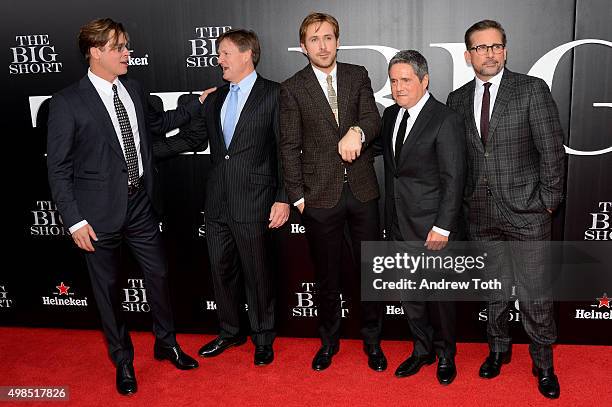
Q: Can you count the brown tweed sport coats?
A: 1